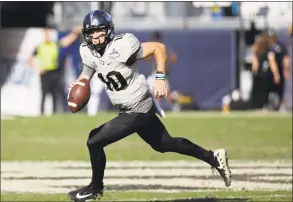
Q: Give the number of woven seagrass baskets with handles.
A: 0